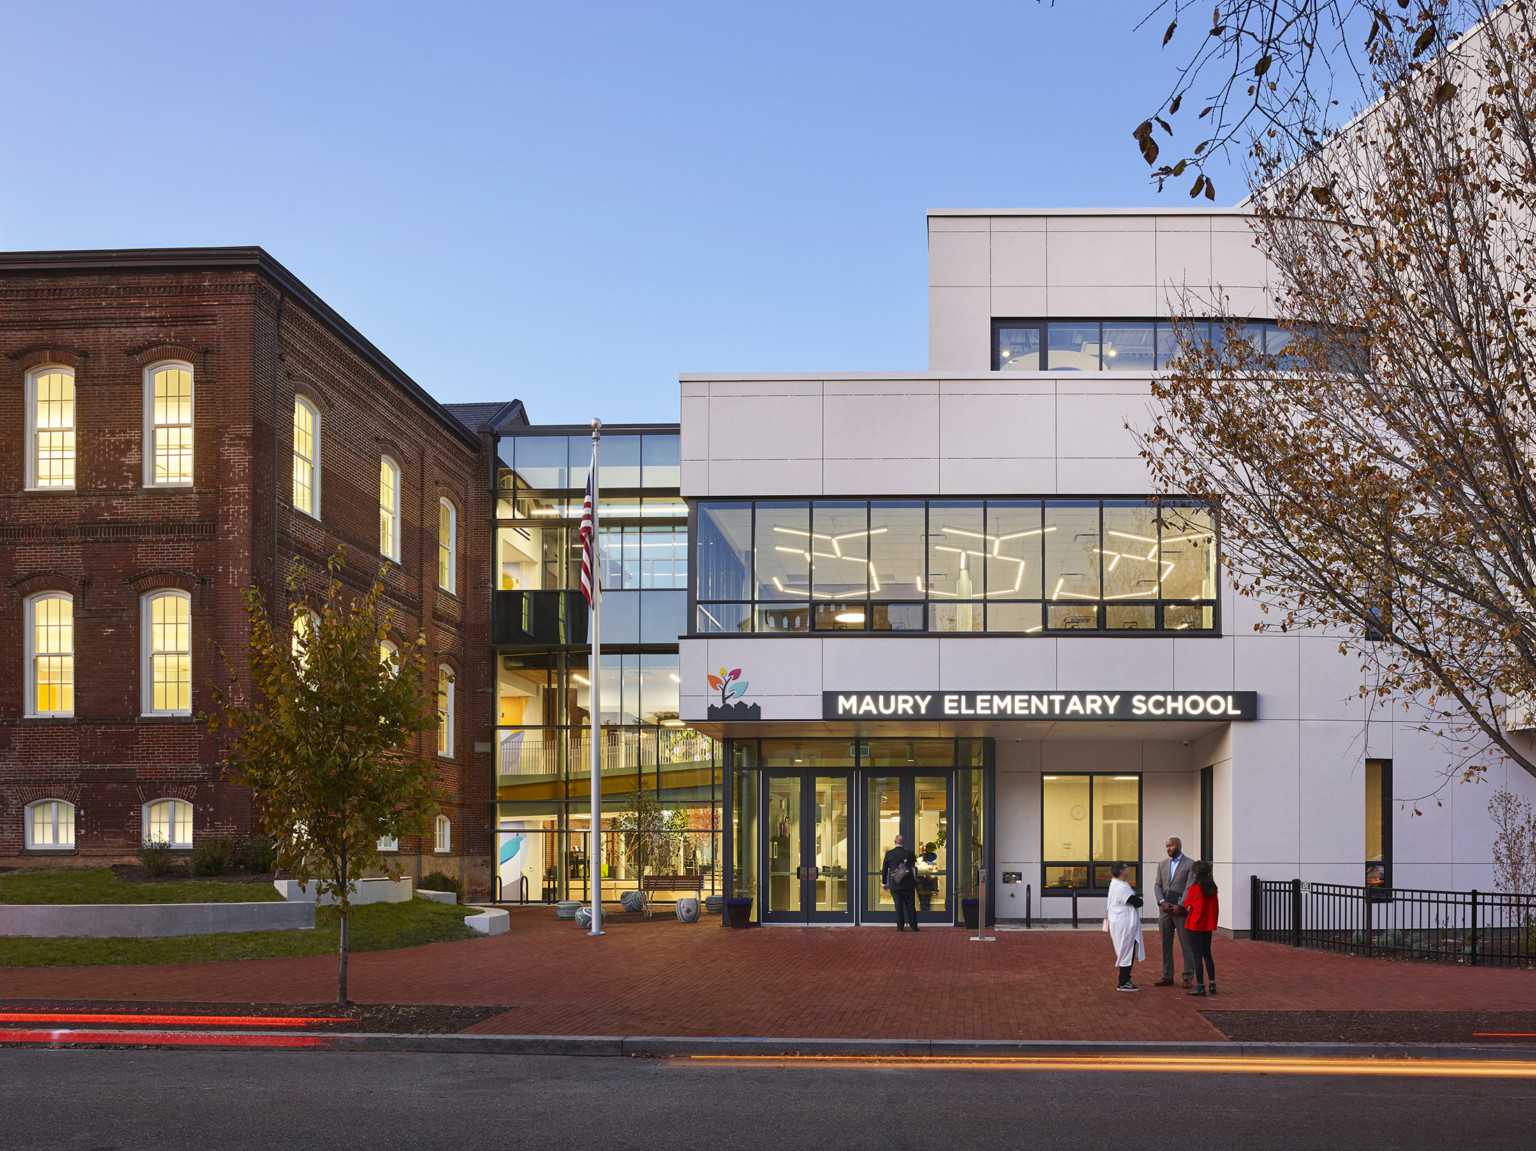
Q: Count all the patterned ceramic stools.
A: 5